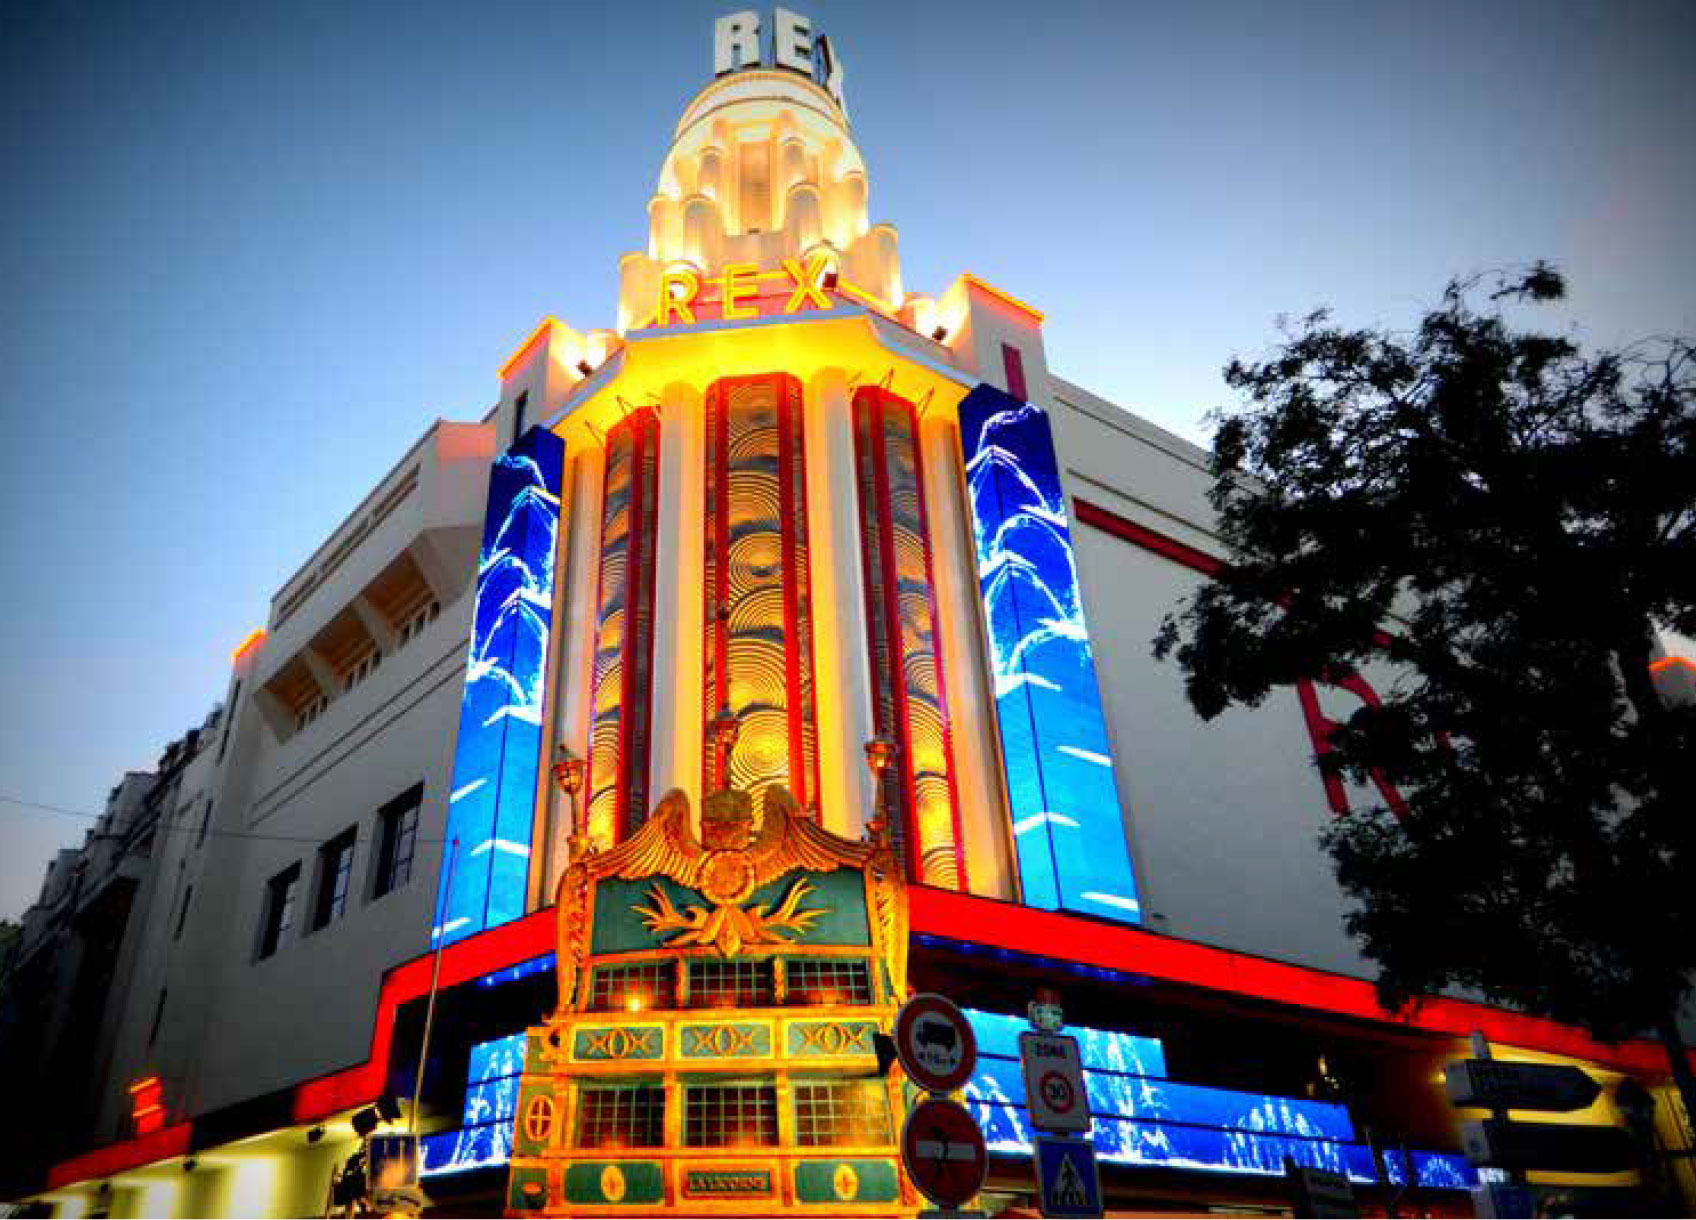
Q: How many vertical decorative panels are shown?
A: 5